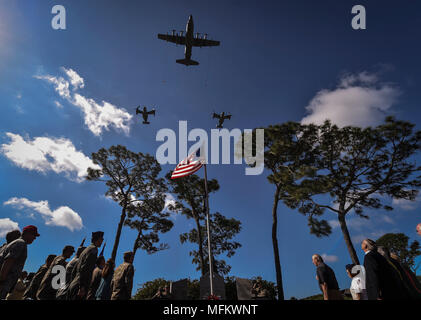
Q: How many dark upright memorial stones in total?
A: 3